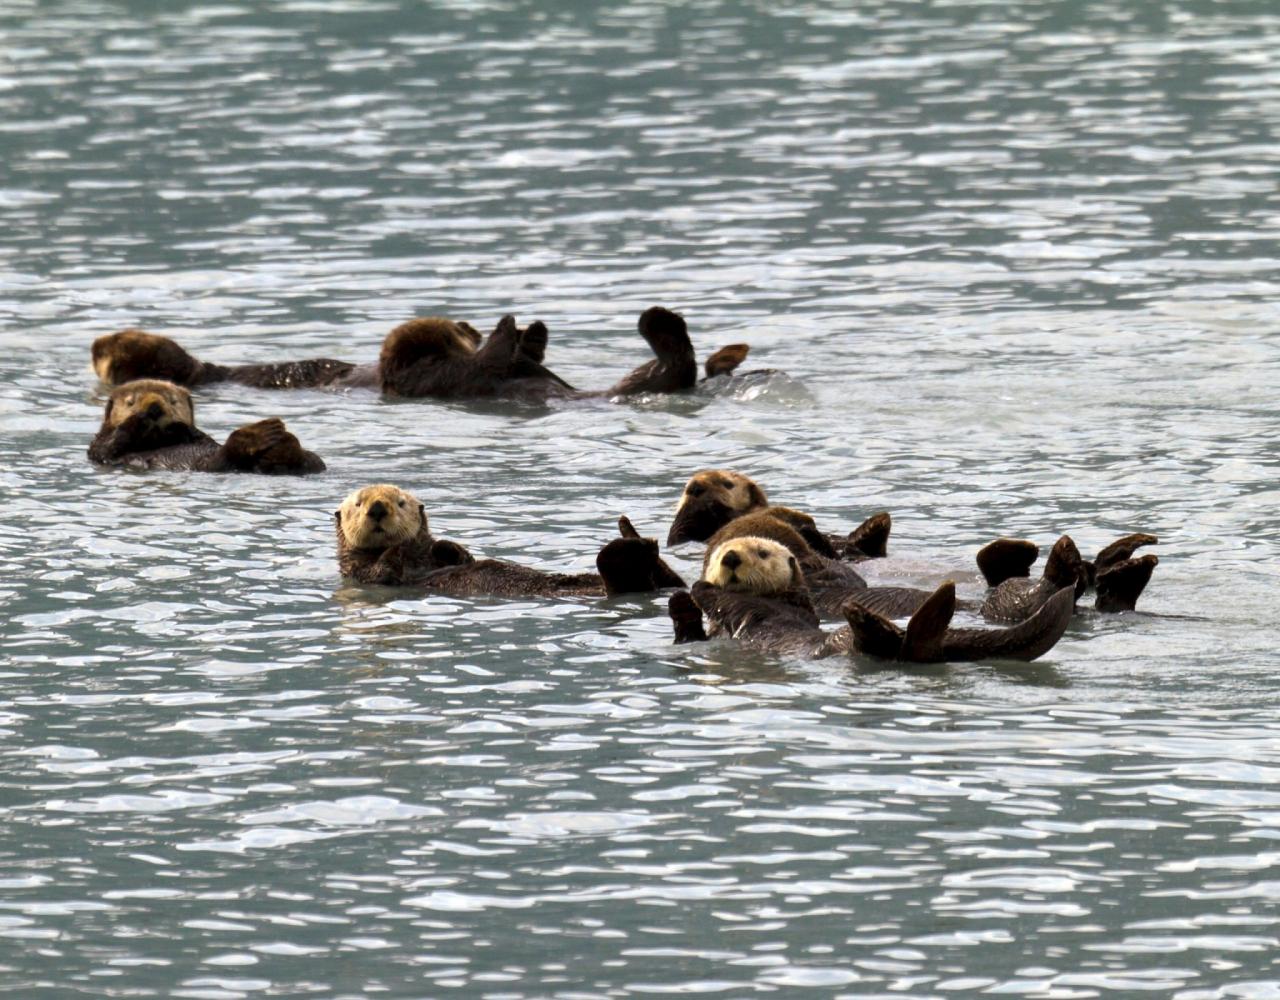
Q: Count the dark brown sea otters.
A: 7